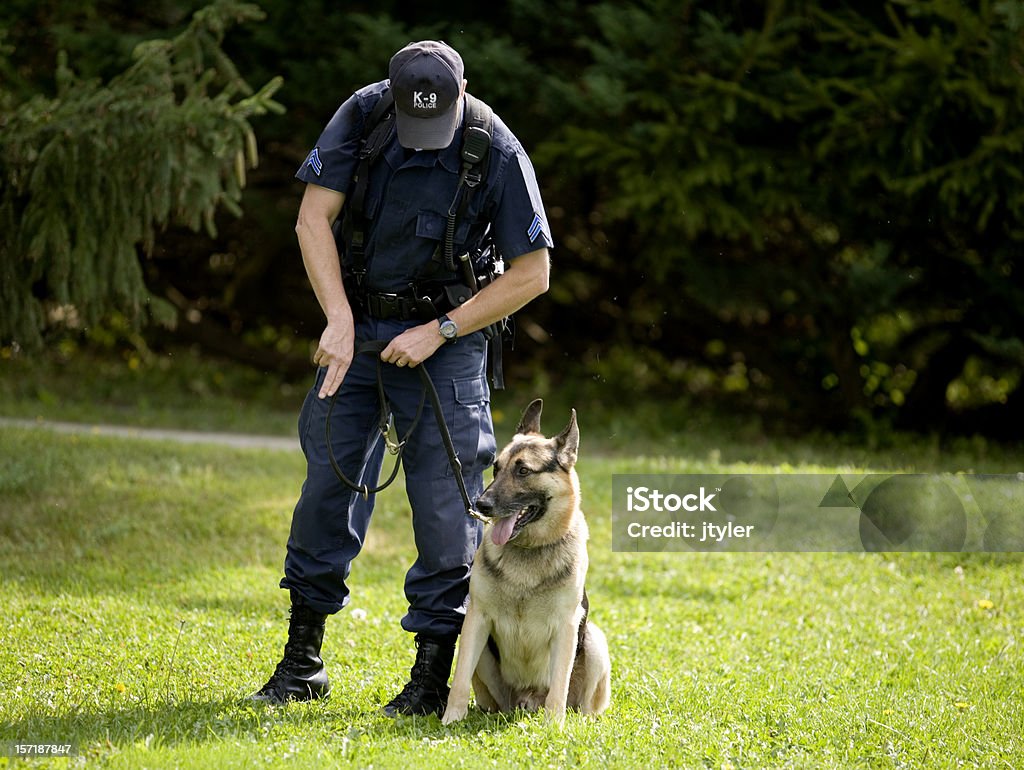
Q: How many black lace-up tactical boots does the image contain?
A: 2